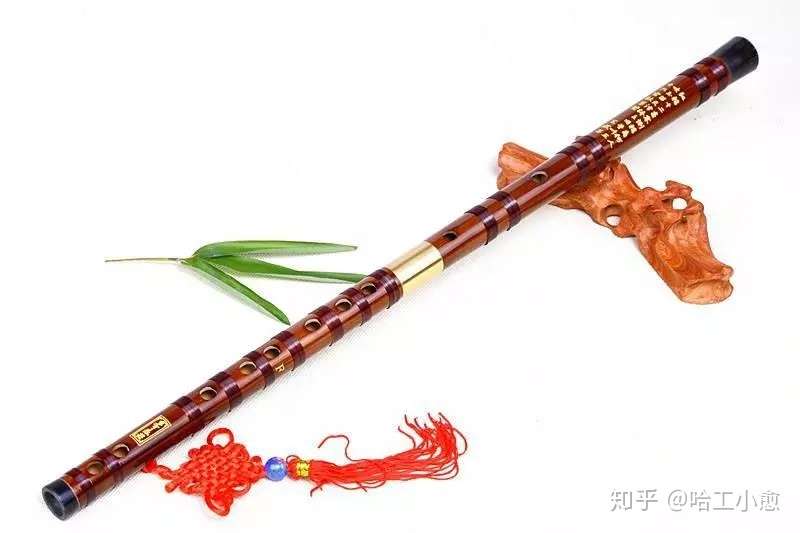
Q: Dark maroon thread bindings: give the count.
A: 15